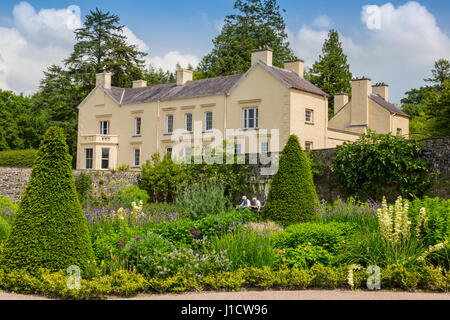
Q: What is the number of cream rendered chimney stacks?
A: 8